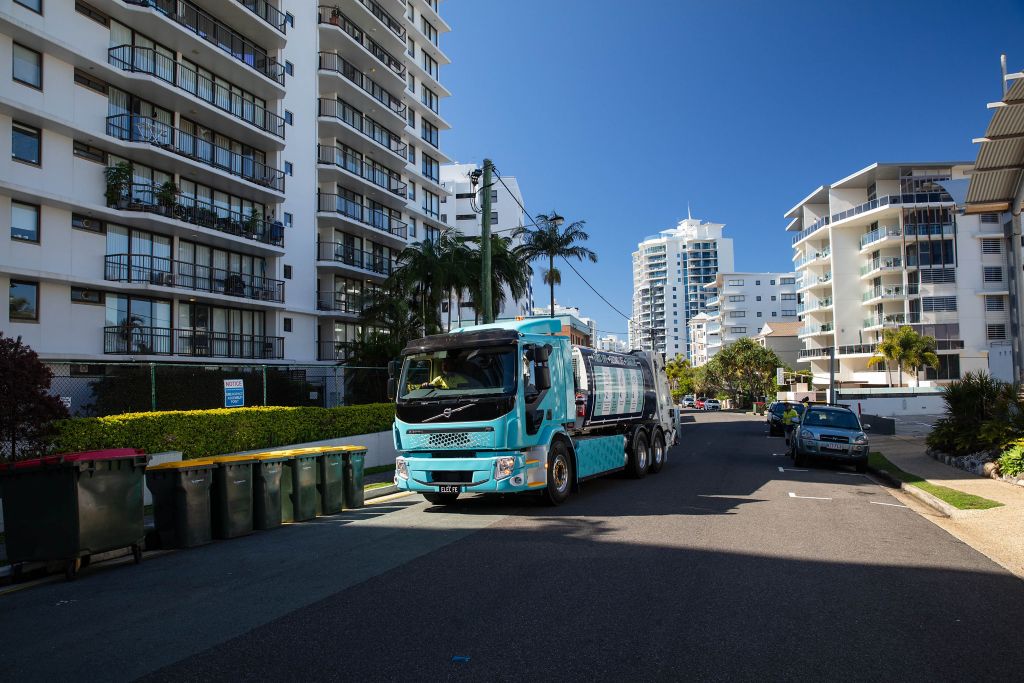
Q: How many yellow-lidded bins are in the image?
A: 6